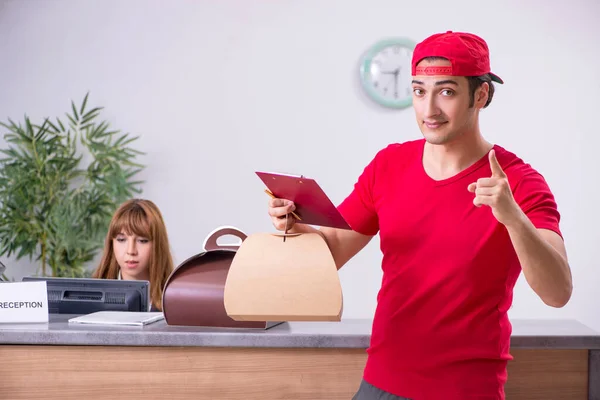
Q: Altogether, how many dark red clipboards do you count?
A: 1